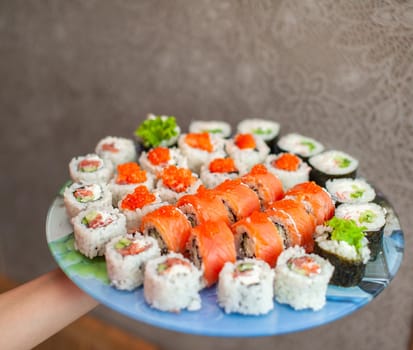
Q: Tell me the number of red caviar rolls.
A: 8